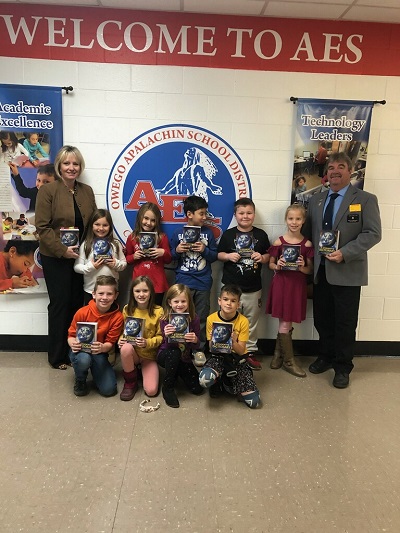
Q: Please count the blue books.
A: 11